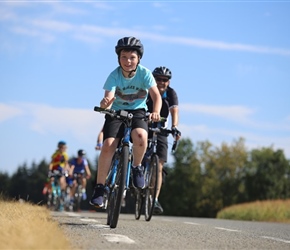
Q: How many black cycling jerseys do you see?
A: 1